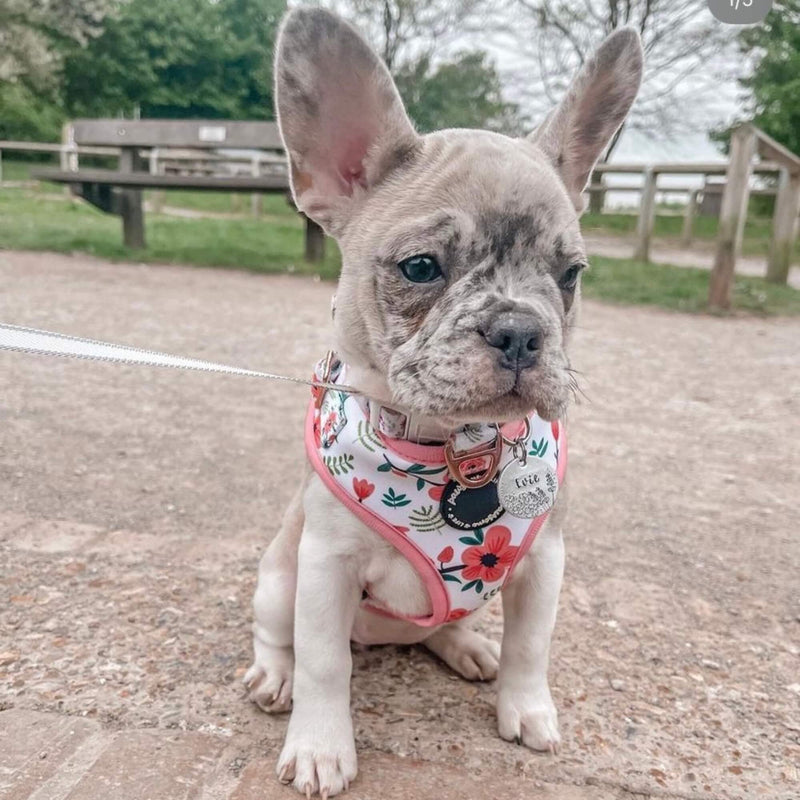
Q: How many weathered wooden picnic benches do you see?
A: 1